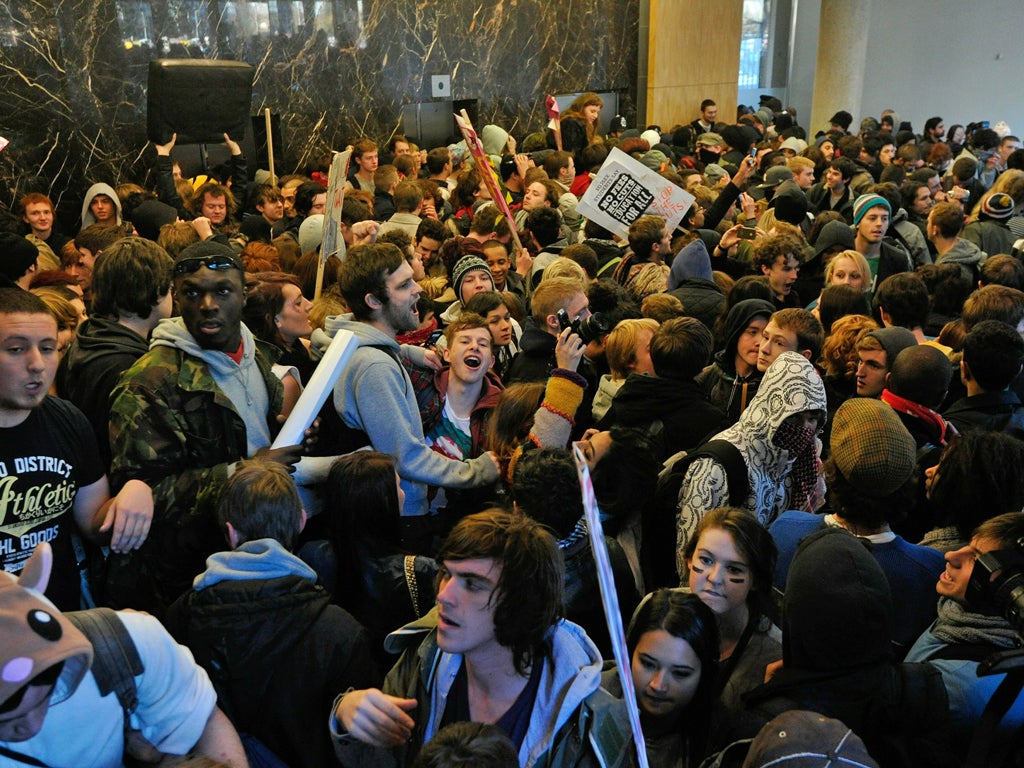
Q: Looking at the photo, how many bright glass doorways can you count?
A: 1